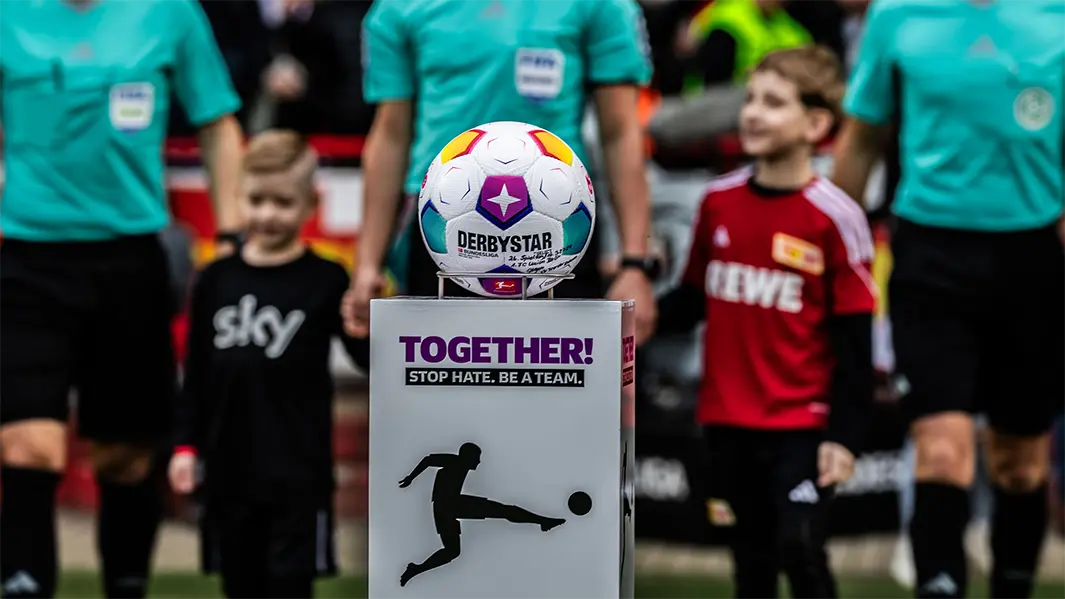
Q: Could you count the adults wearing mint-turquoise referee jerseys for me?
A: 3